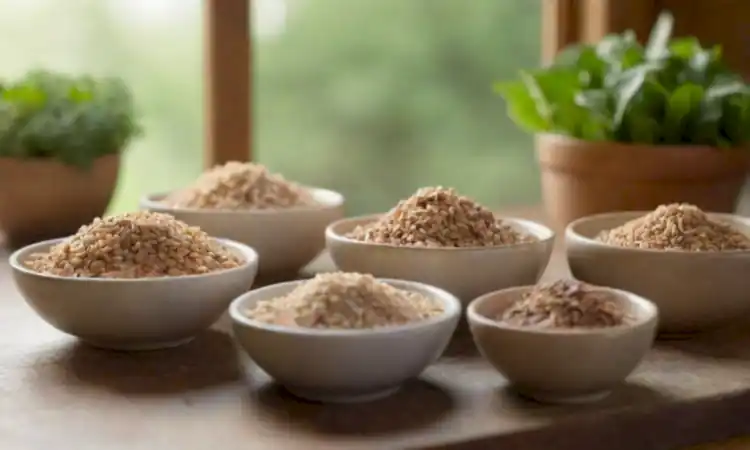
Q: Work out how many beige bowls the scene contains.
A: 6